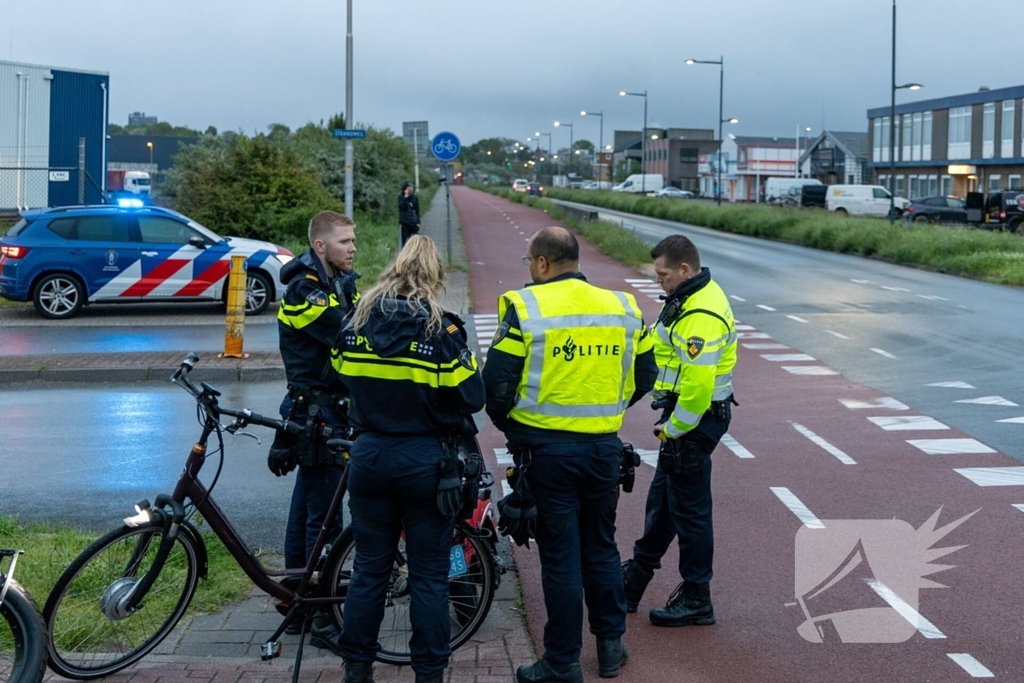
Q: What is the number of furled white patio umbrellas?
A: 0